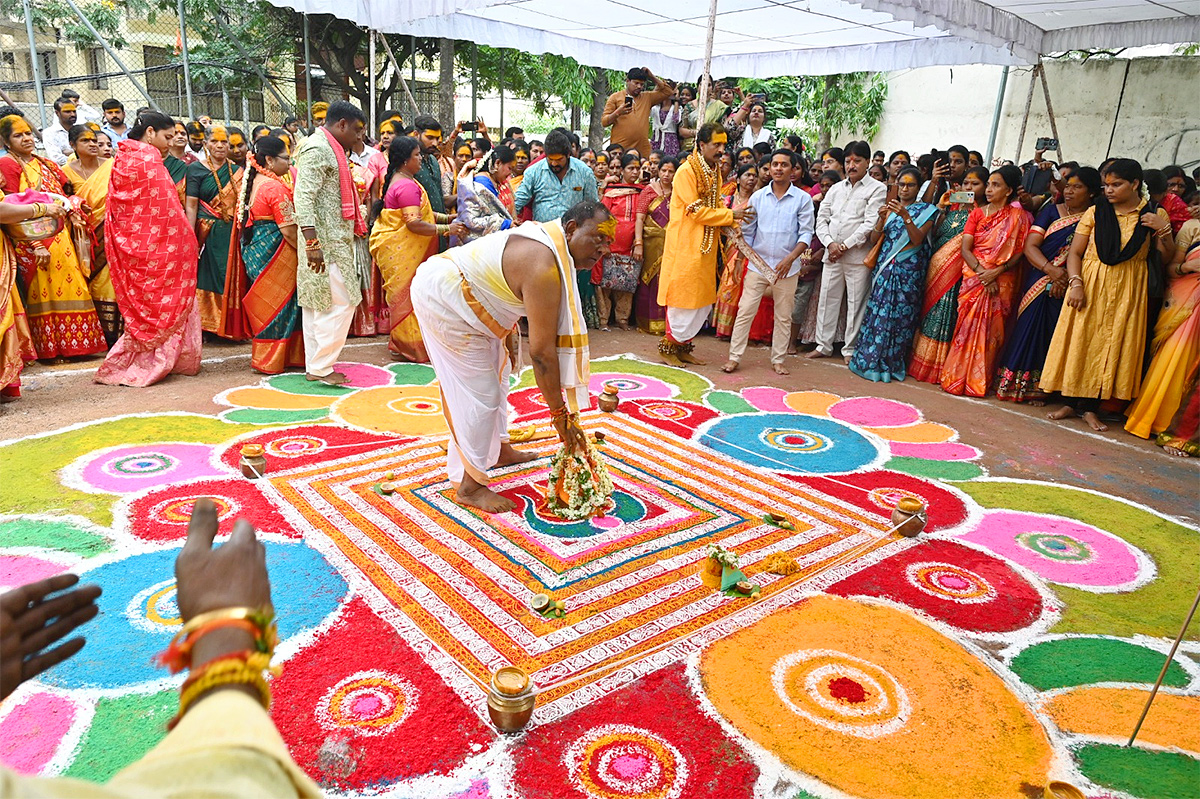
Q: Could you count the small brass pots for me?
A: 4